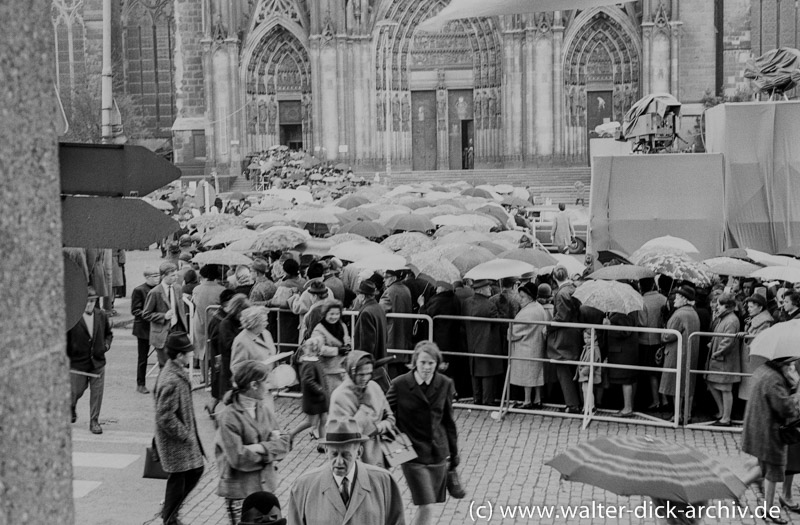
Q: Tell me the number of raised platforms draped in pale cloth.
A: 2